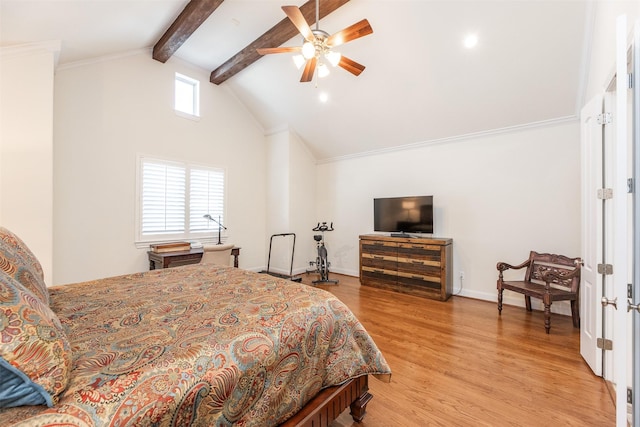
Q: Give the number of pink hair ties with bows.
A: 0